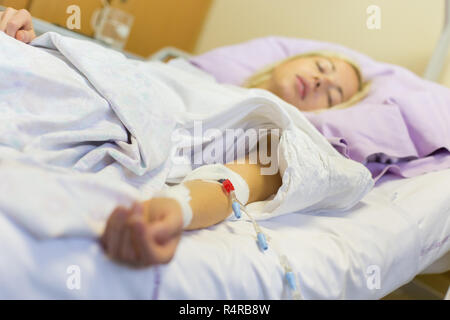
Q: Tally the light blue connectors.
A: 3